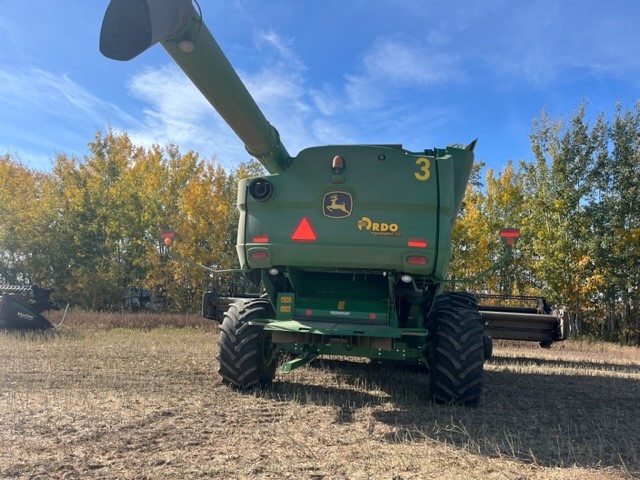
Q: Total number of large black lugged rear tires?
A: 2